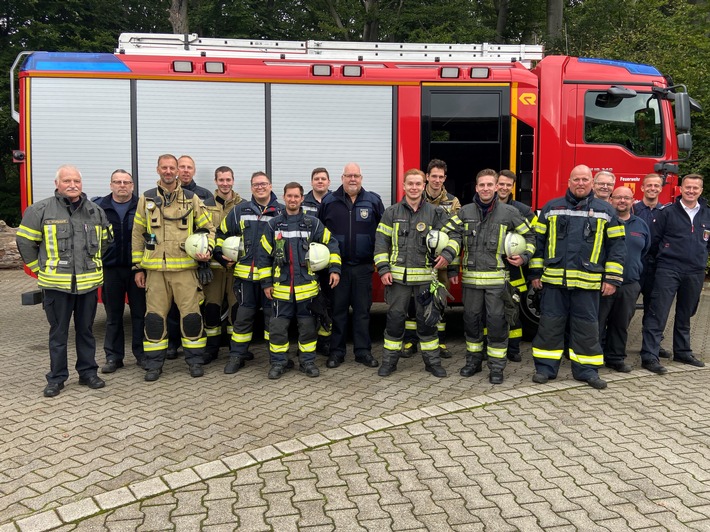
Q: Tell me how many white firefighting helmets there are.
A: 5